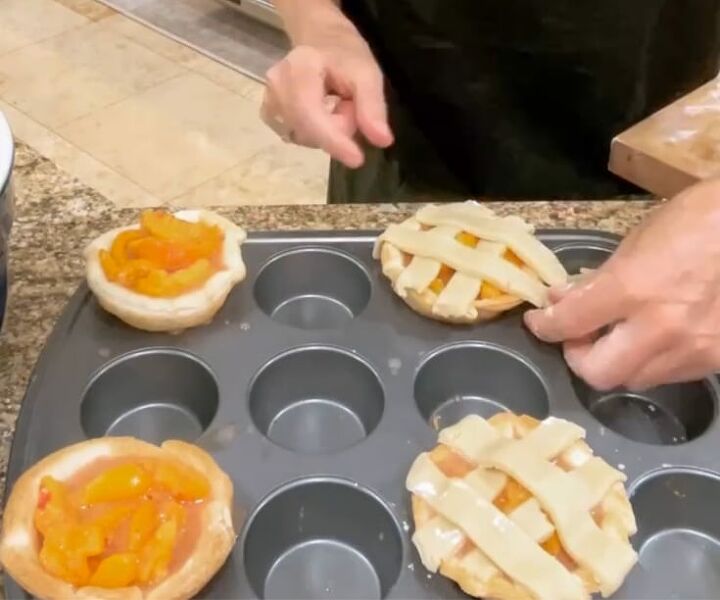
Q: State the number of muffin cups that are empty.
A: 8